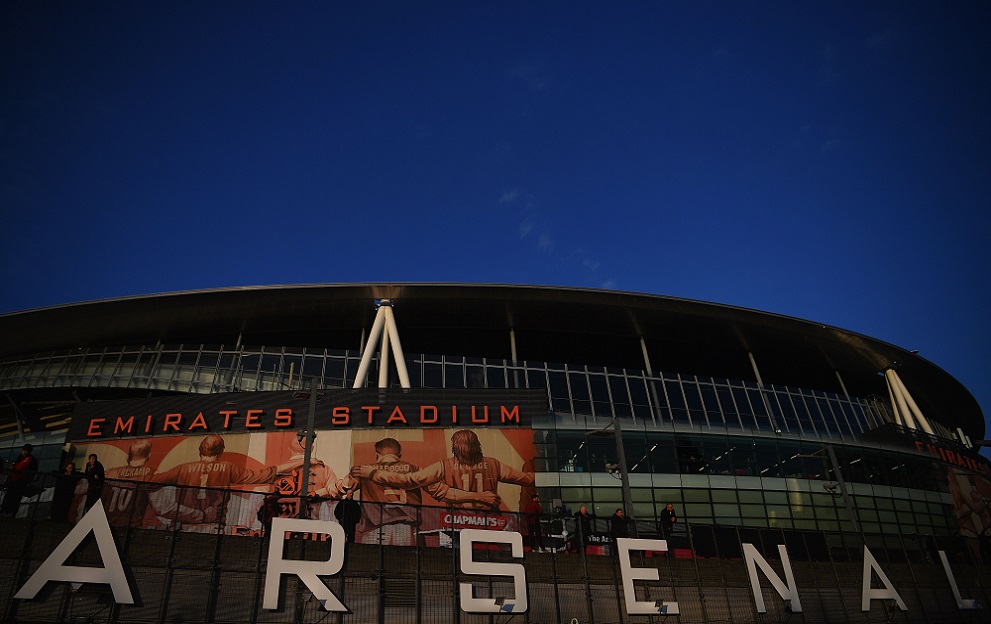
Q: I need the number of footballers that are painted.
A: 5